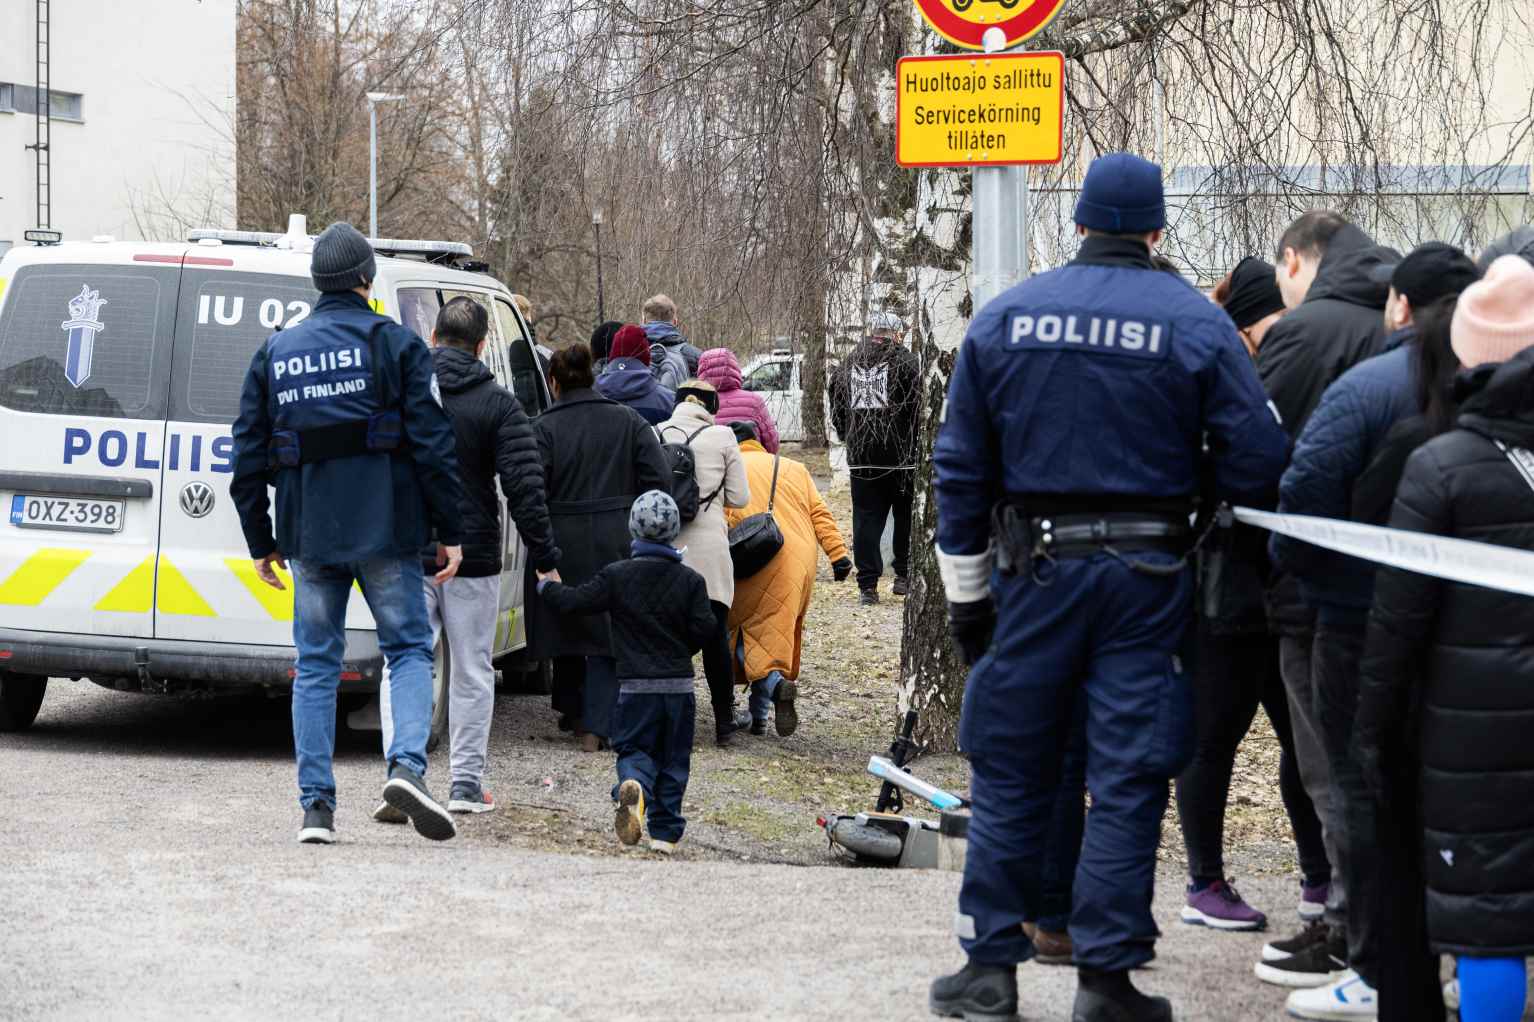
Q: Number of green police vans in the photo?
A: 0